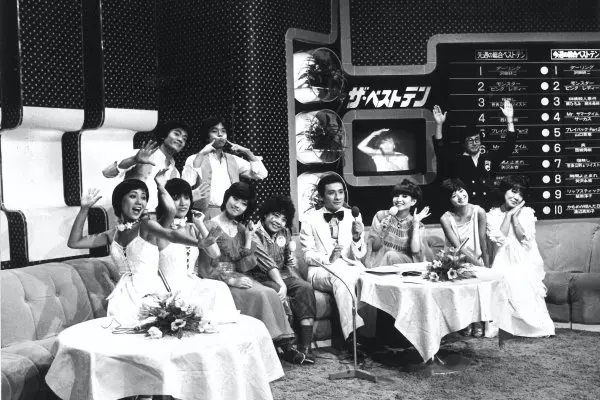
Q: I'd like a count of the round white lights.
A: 10